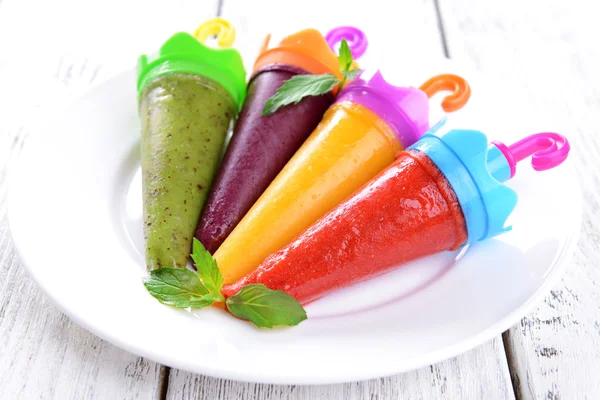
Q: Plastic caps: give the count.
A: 4